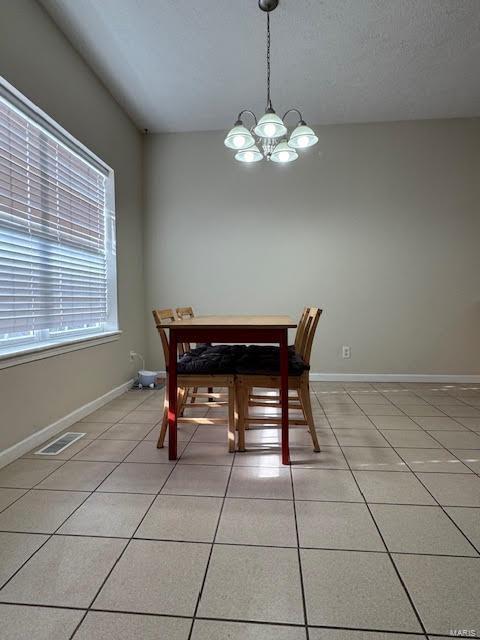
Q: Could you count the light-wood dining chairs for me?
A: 4